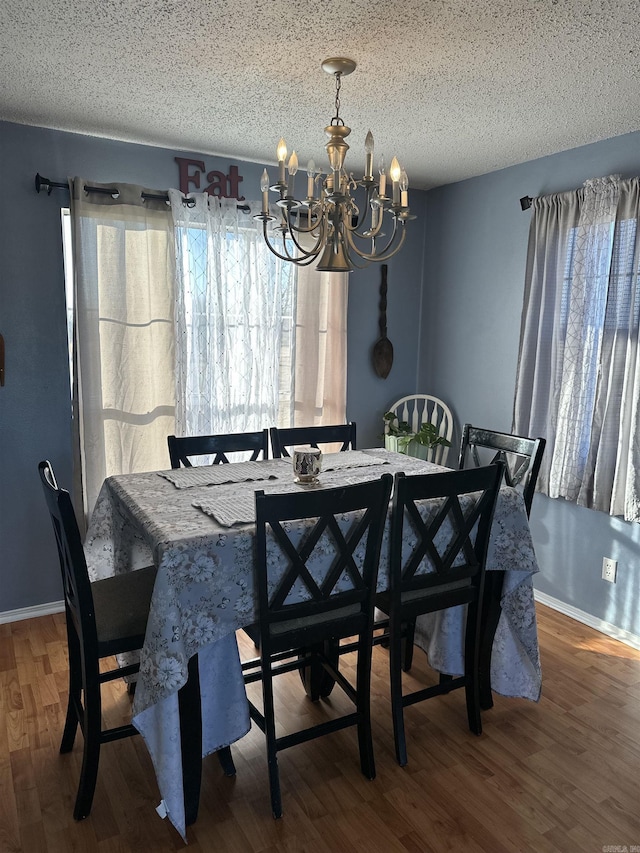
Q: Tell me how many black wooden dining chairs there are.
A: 6